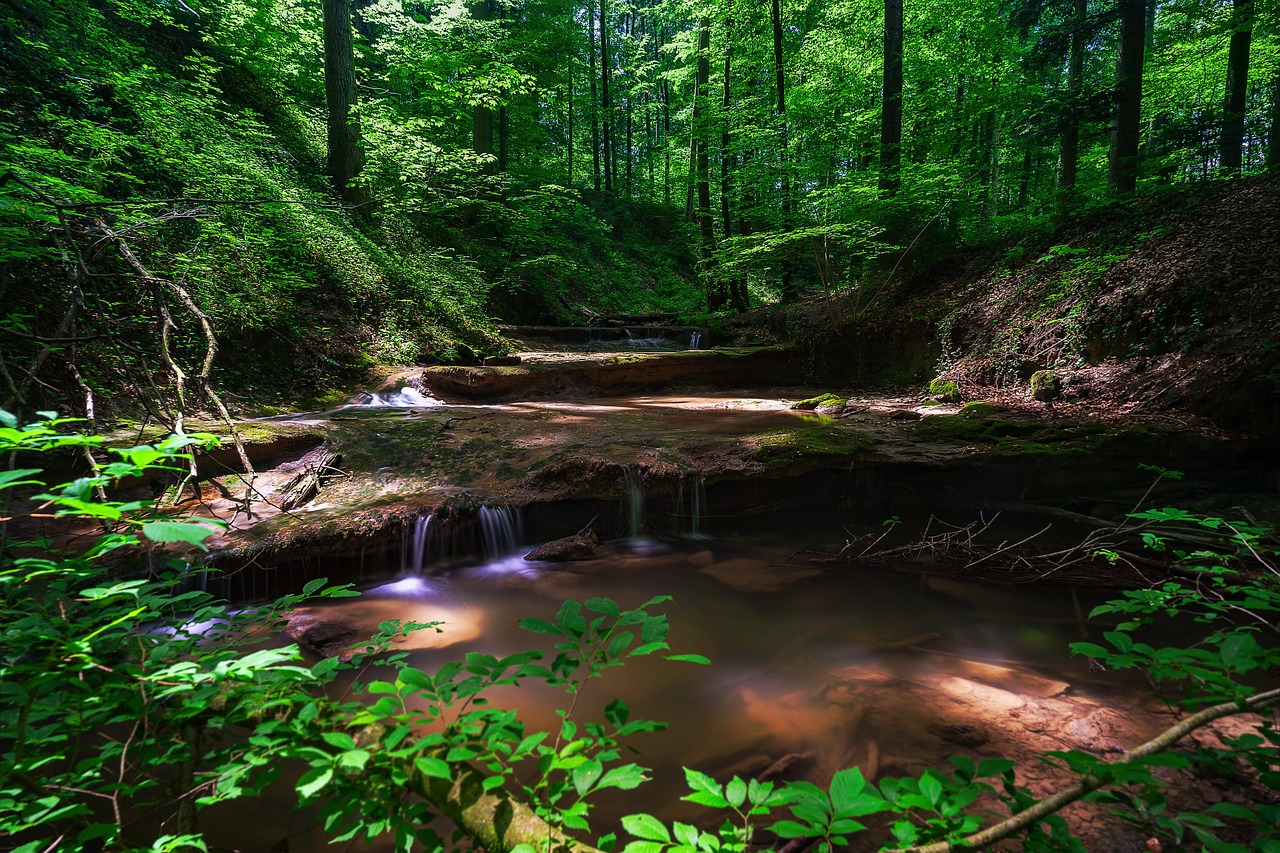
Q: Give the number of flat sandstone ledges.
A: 3